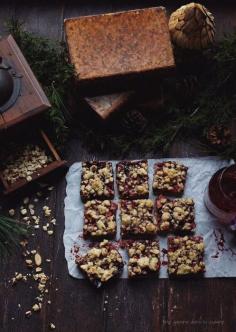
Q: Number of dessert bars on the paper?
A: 9